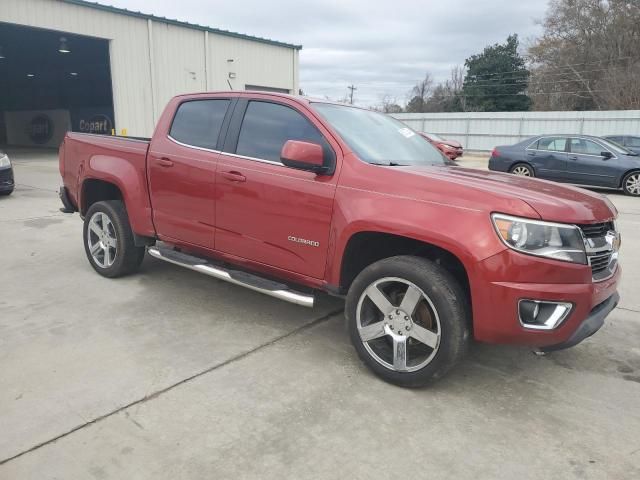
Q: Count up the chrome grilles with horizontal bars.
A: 1